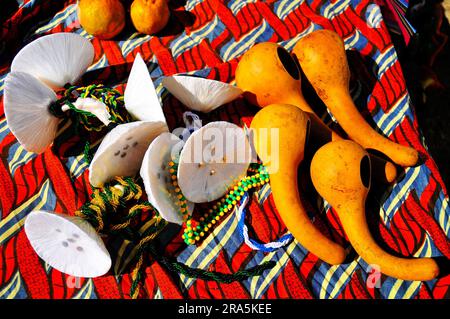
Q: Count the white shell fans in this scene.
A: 8